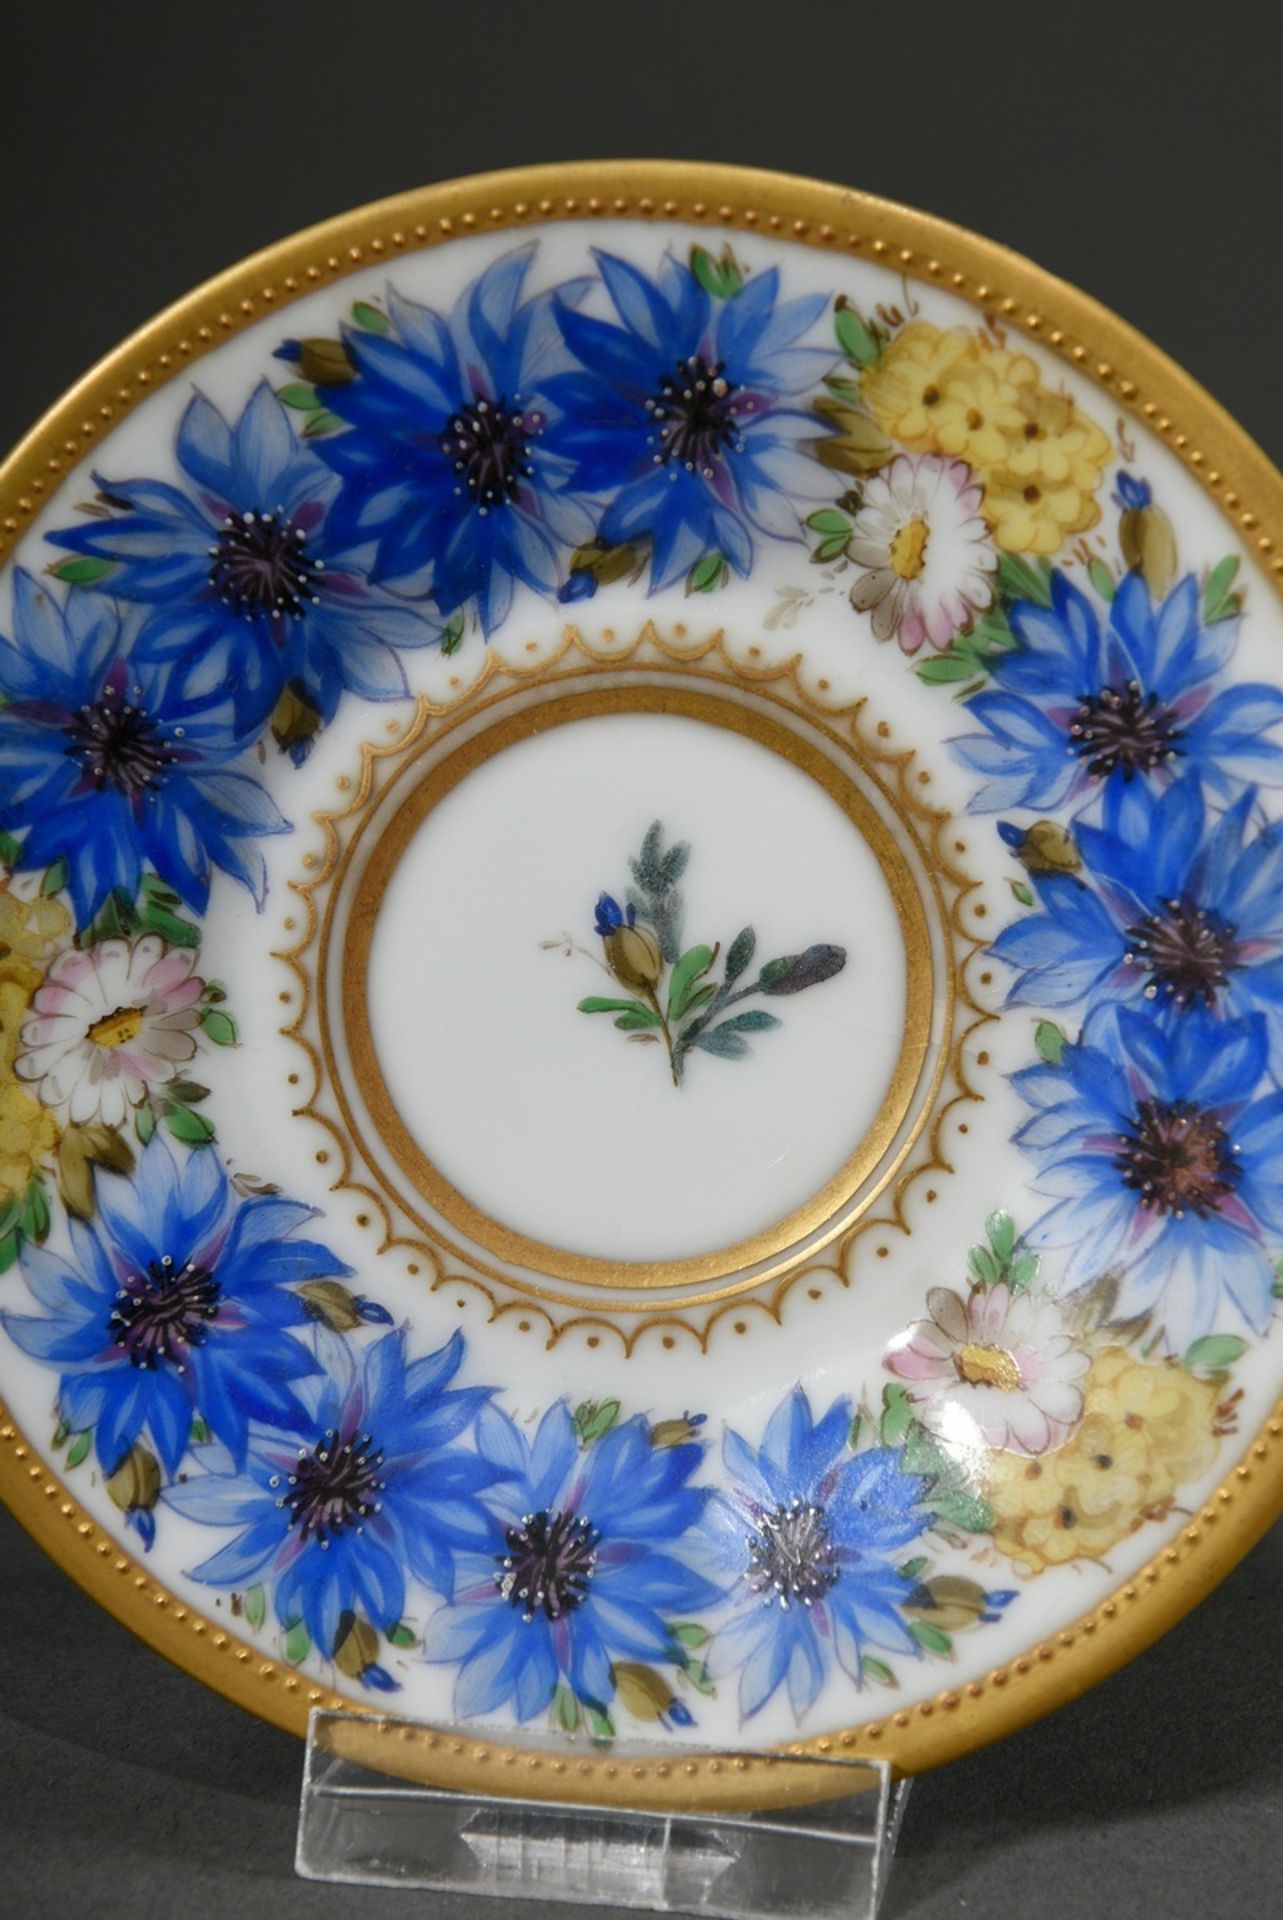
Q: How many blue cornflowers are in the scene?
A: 11